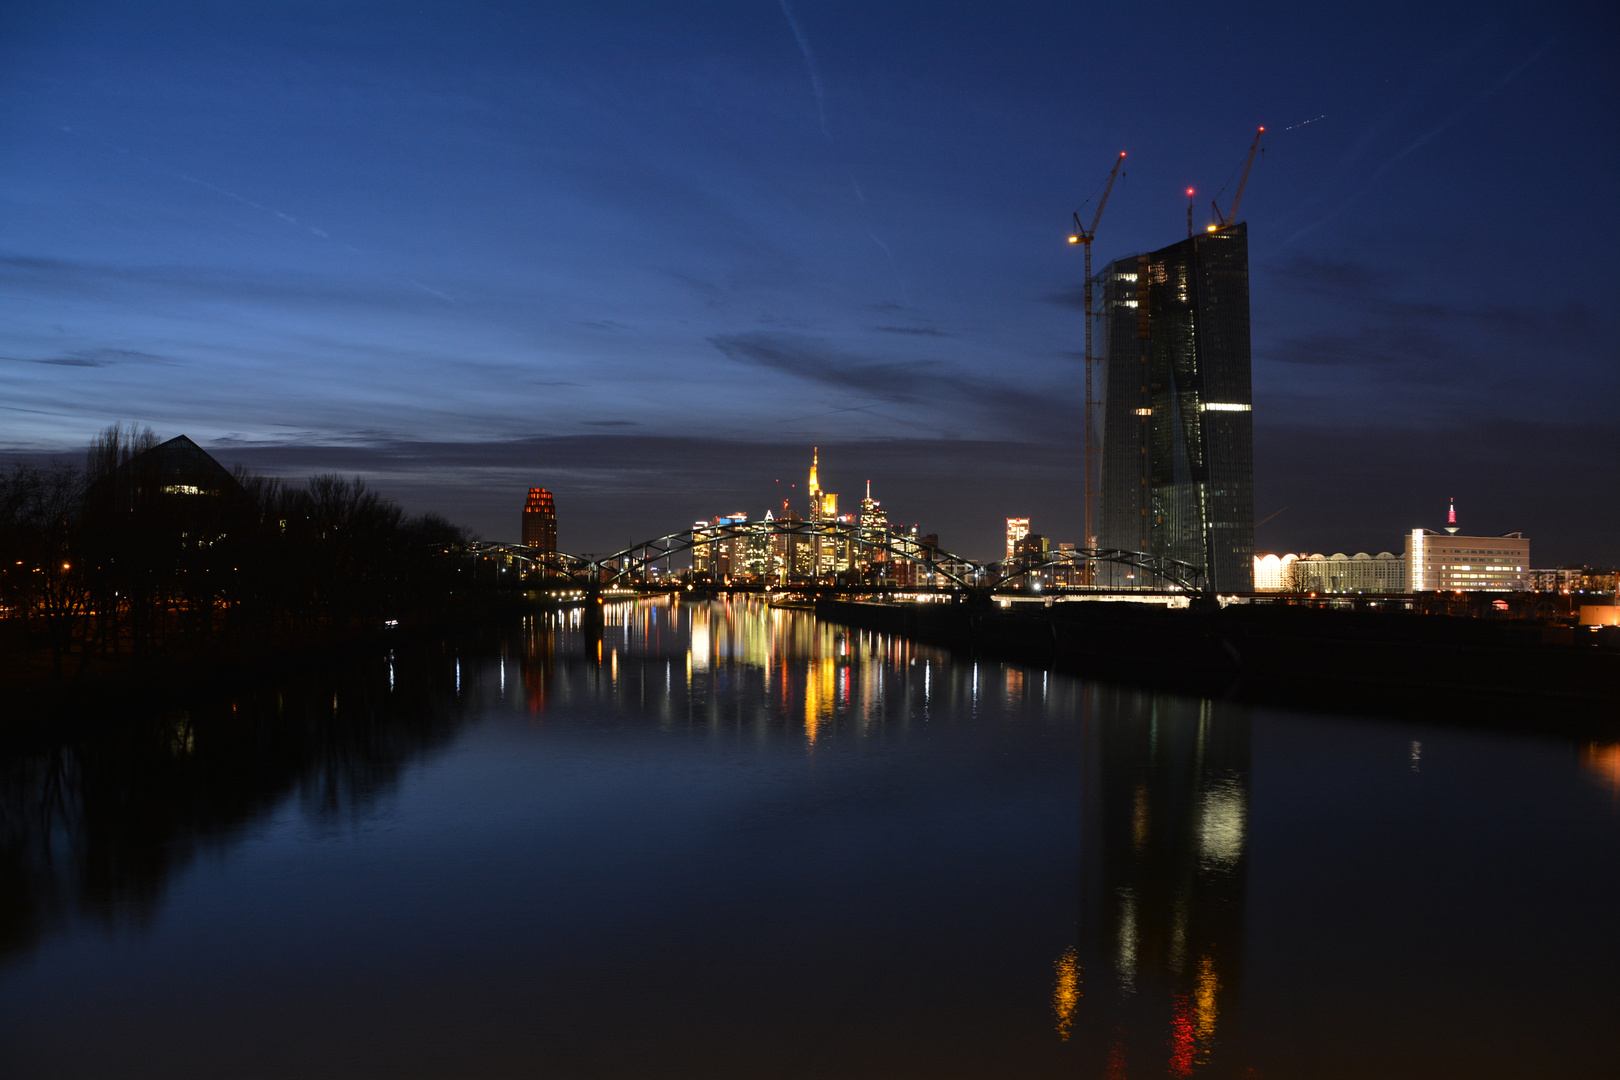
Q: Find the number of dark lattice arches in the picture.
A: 3